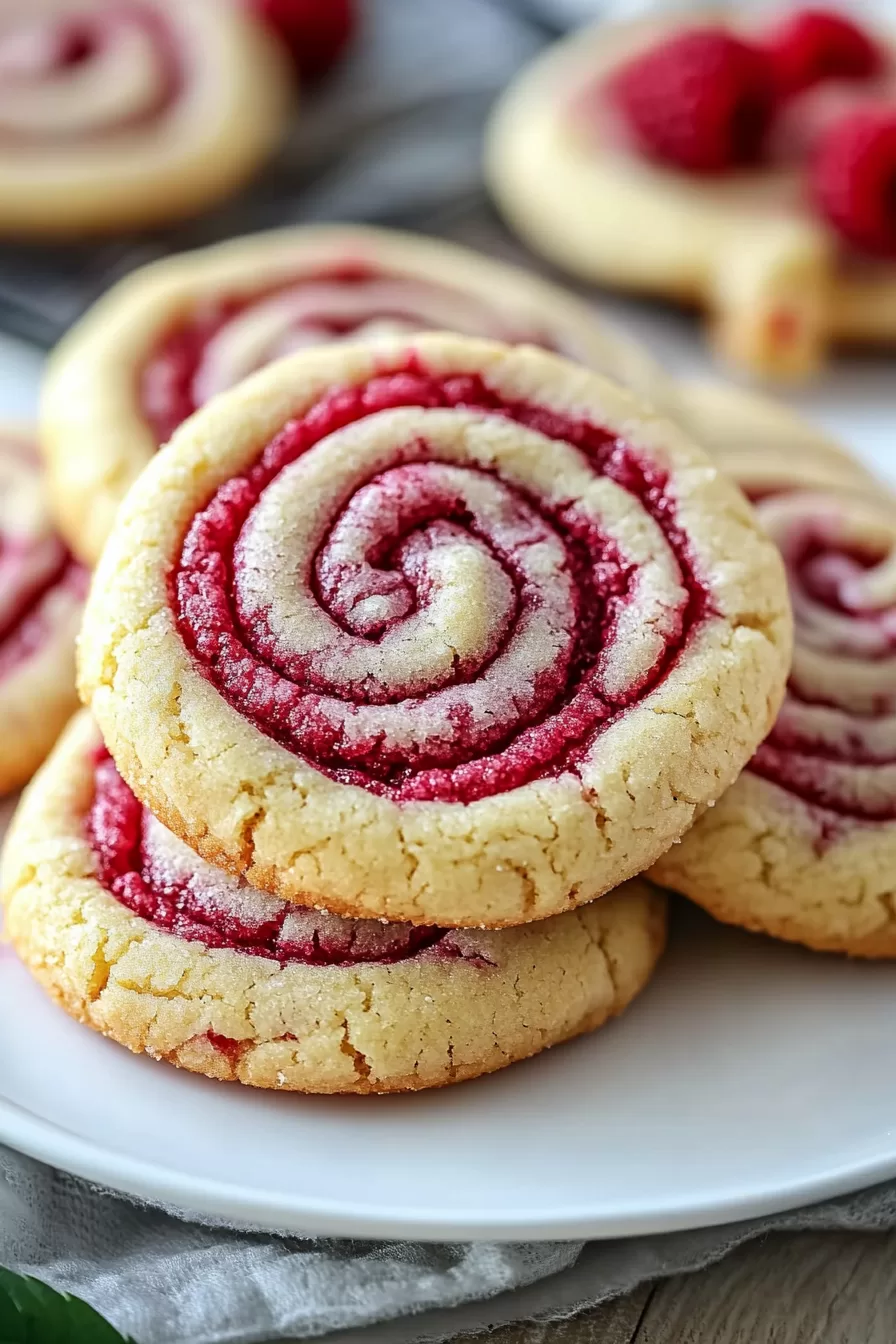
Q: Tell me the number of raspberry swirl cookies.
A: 7